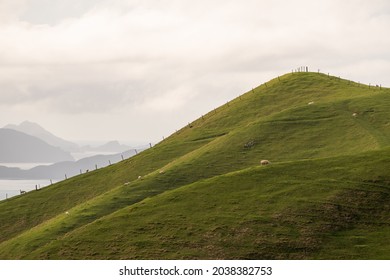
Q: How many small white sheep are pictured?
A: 7